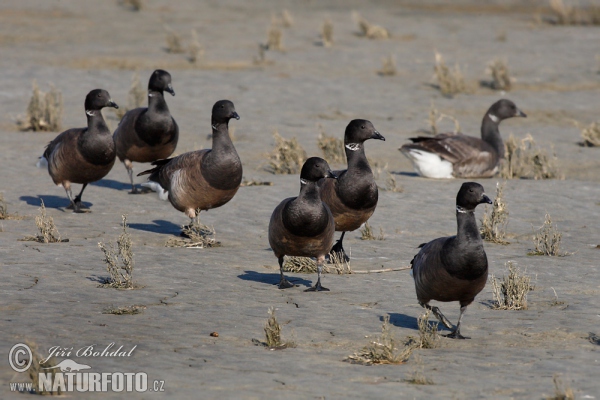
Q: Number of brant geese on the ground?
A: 7